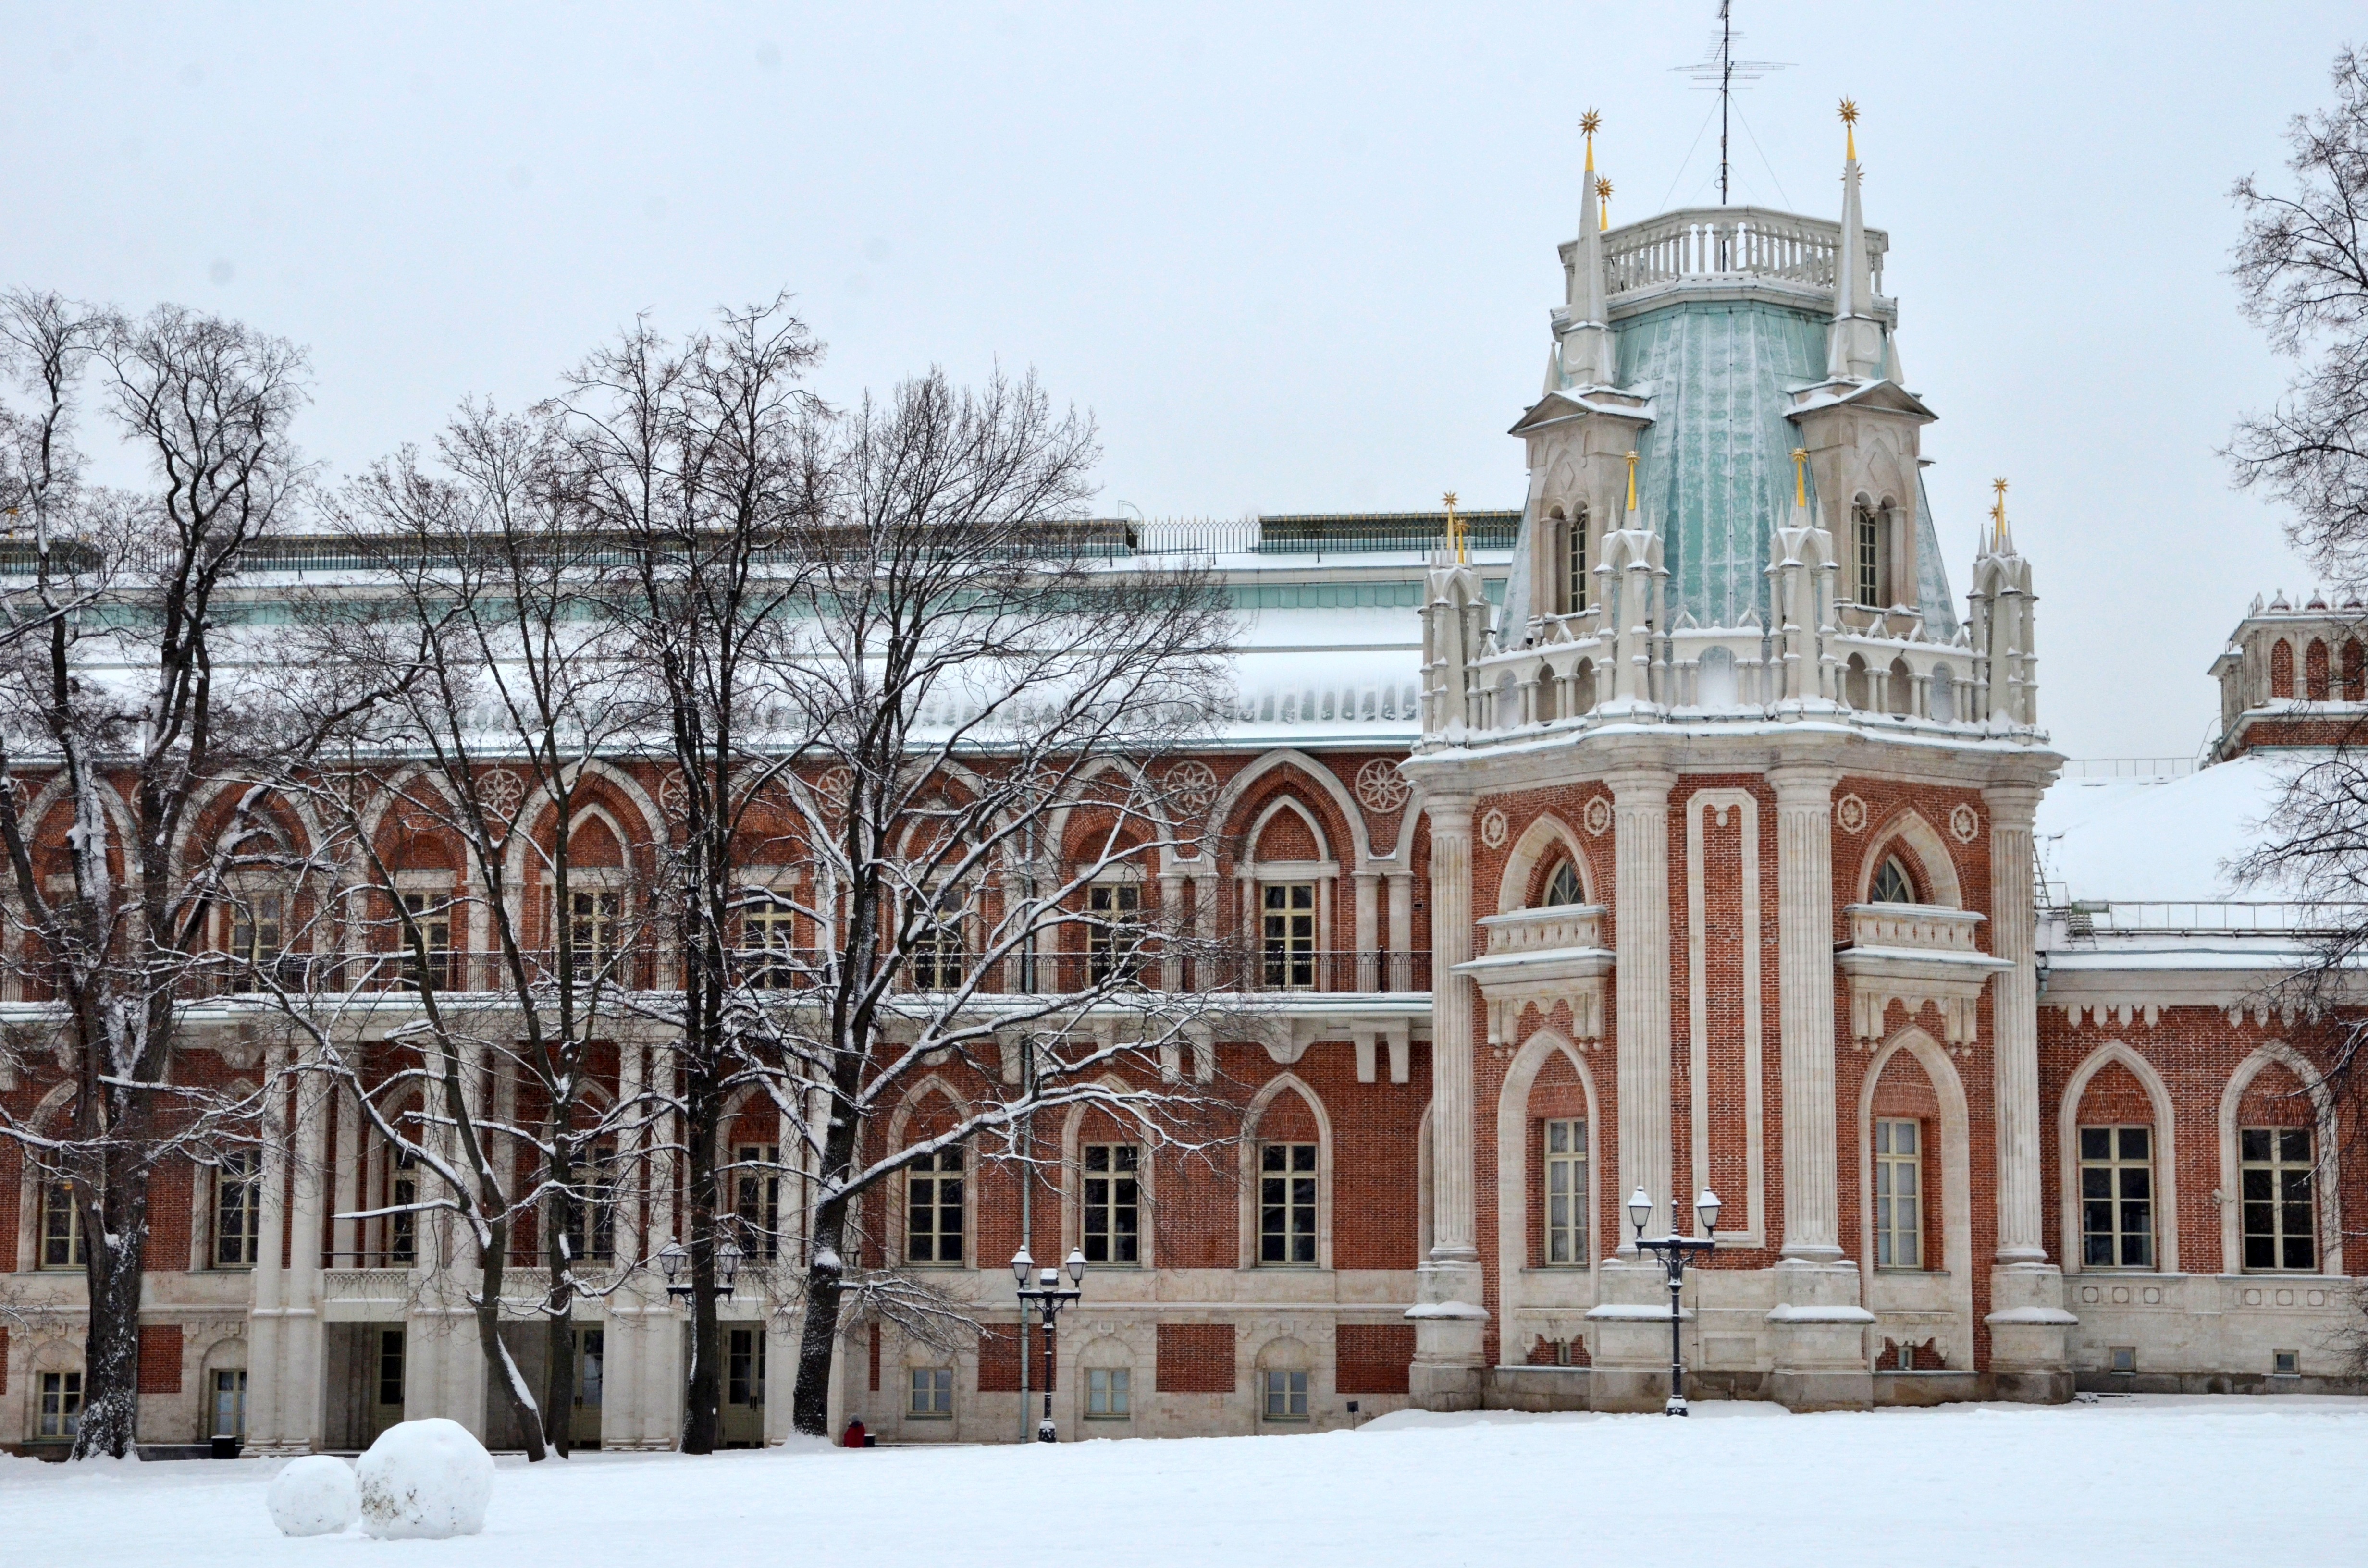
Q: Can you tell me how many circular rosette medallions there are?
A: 13